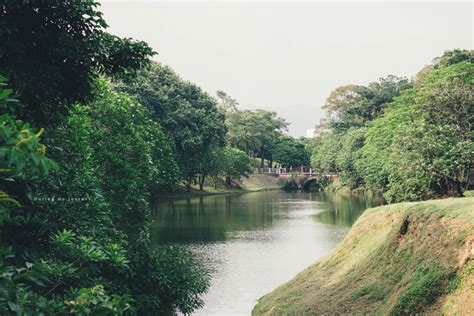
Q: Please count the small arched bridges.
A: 1